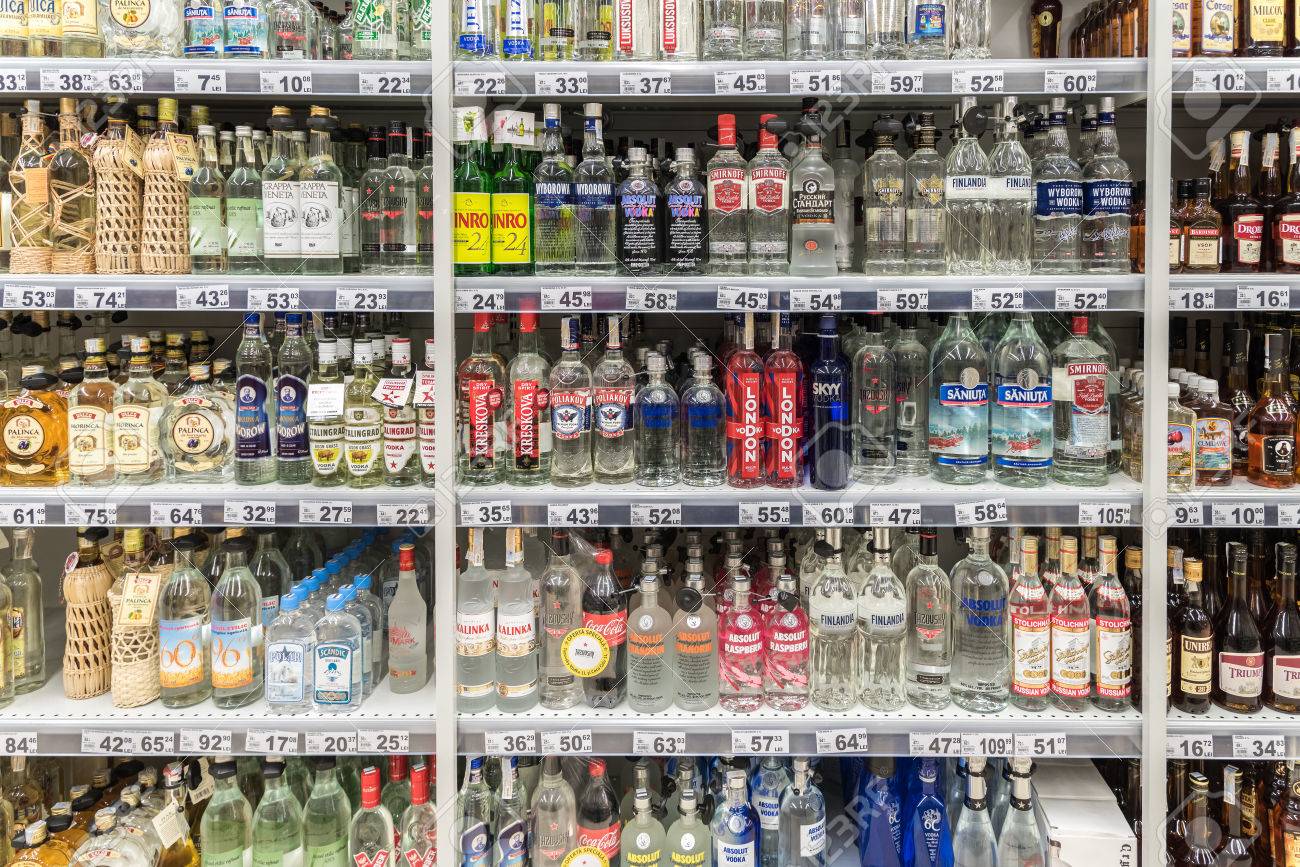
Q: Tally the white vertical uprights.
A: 2